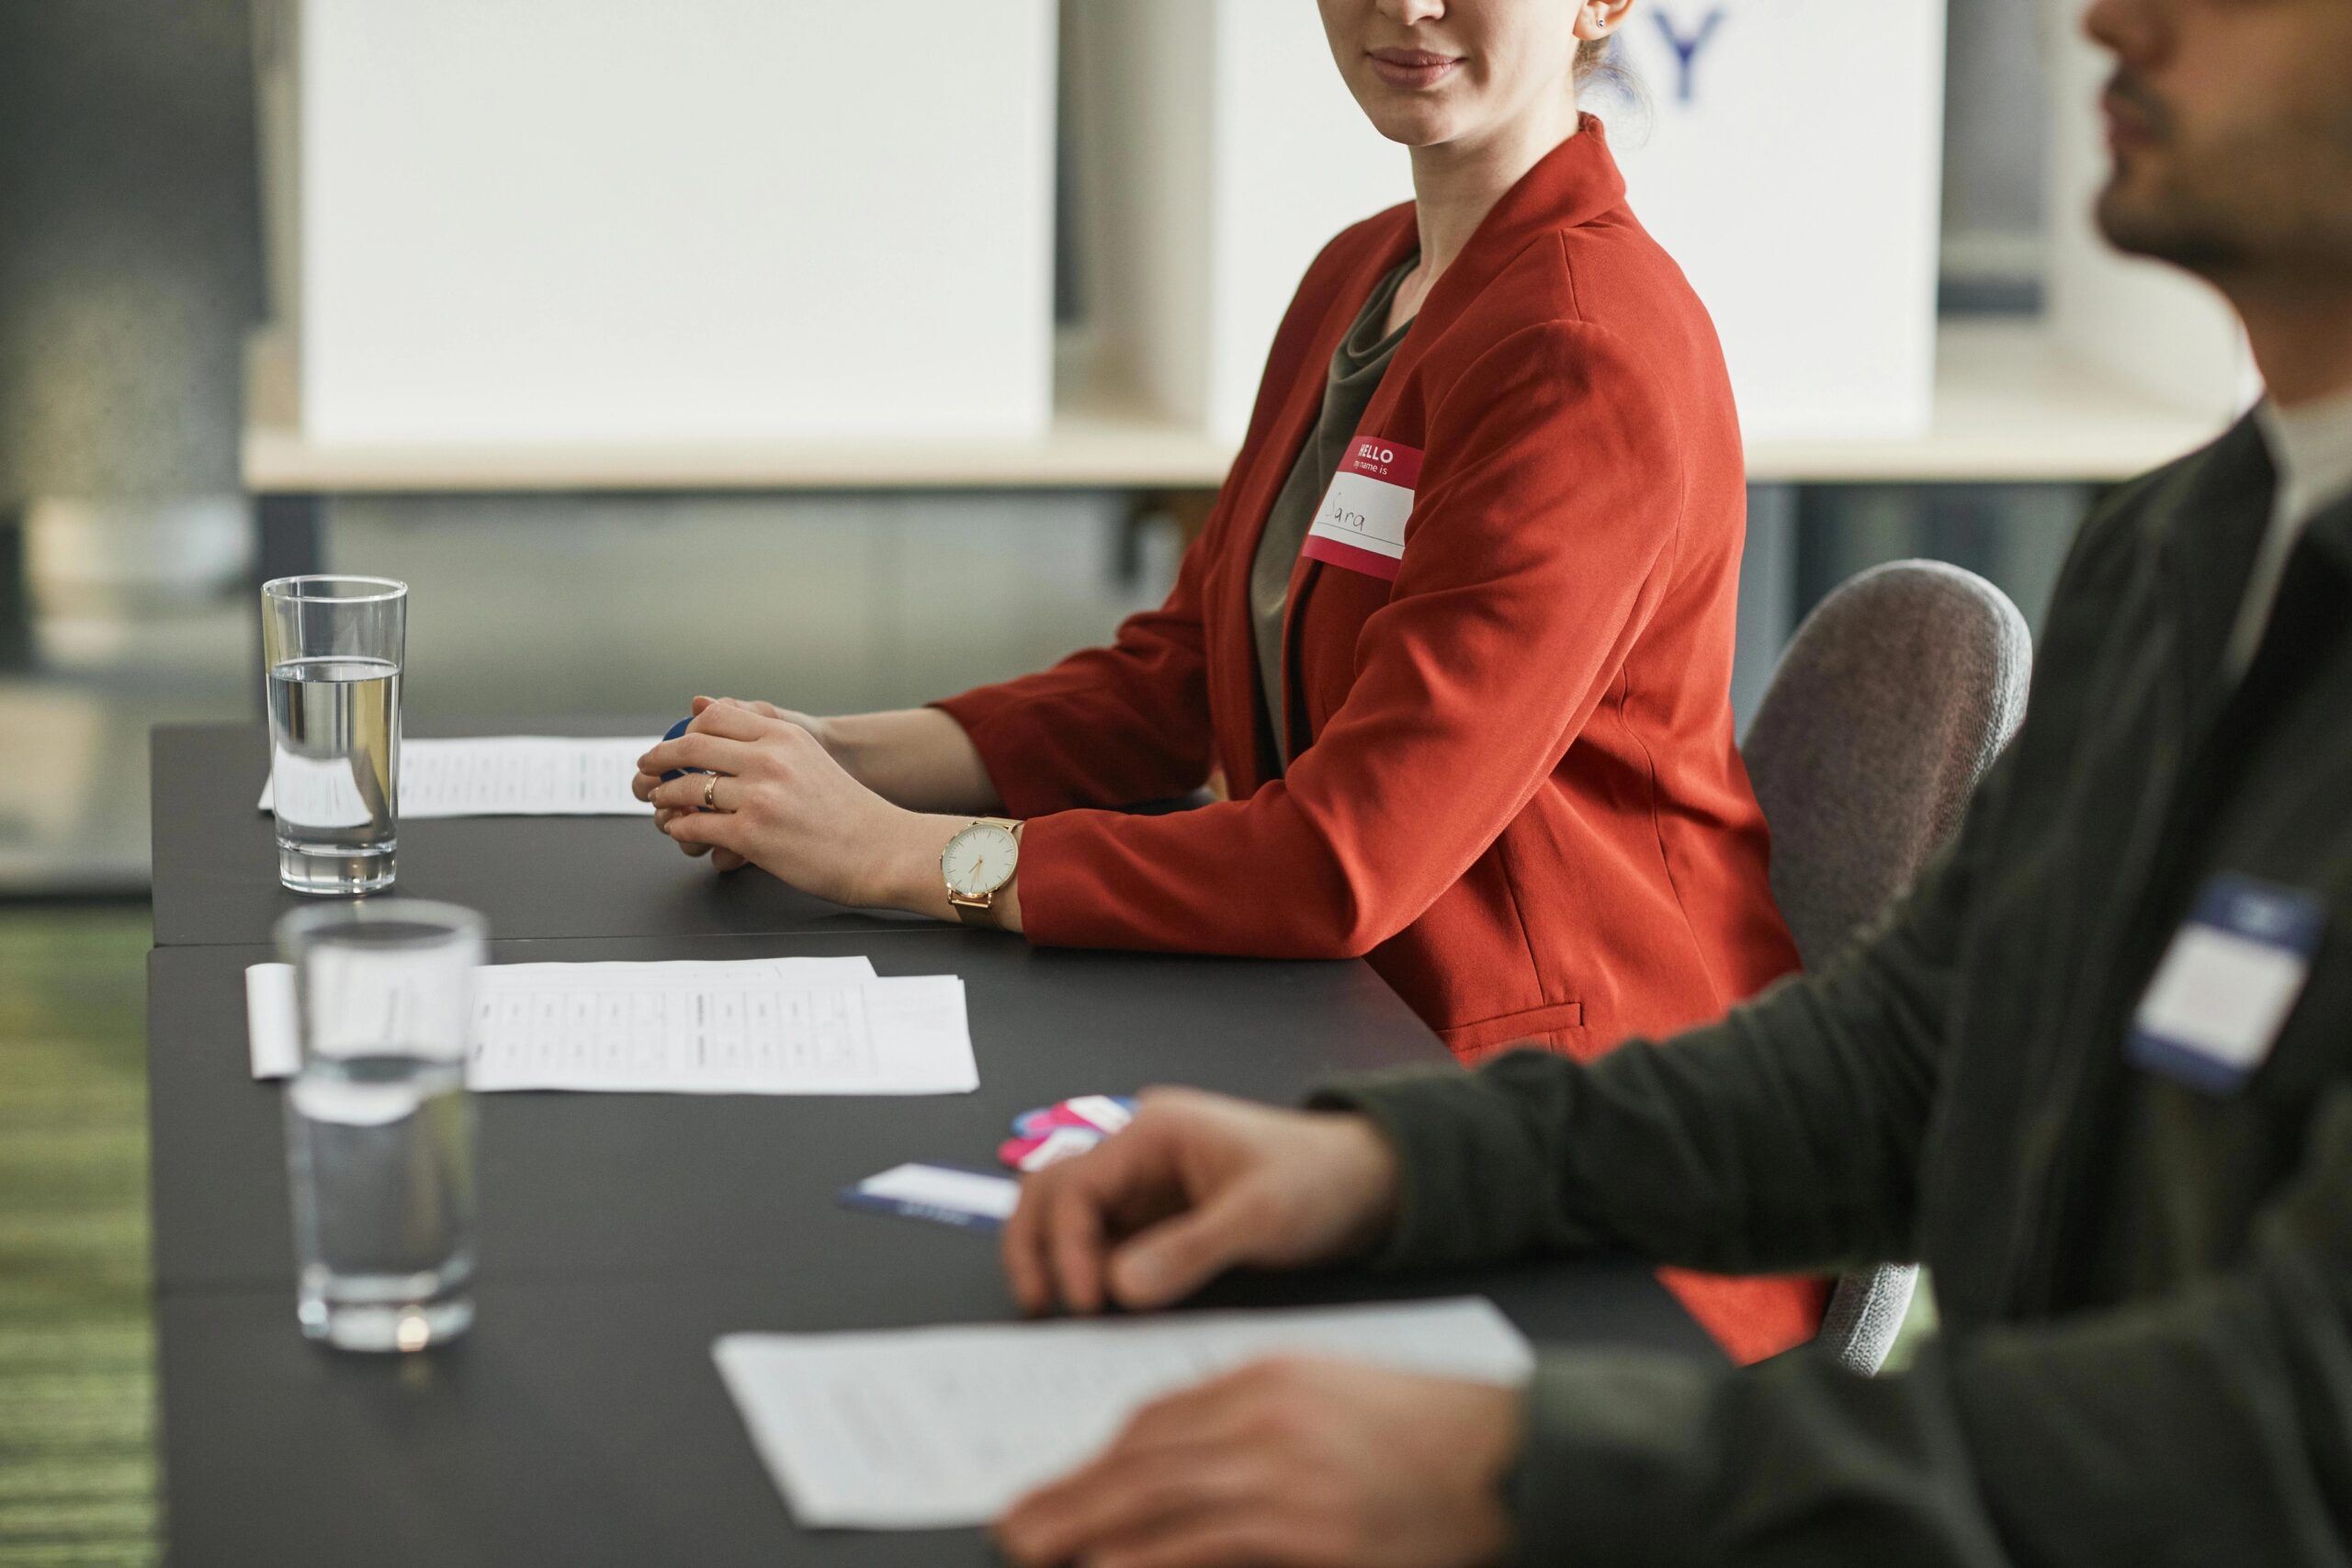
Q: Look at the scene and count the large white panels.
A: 2